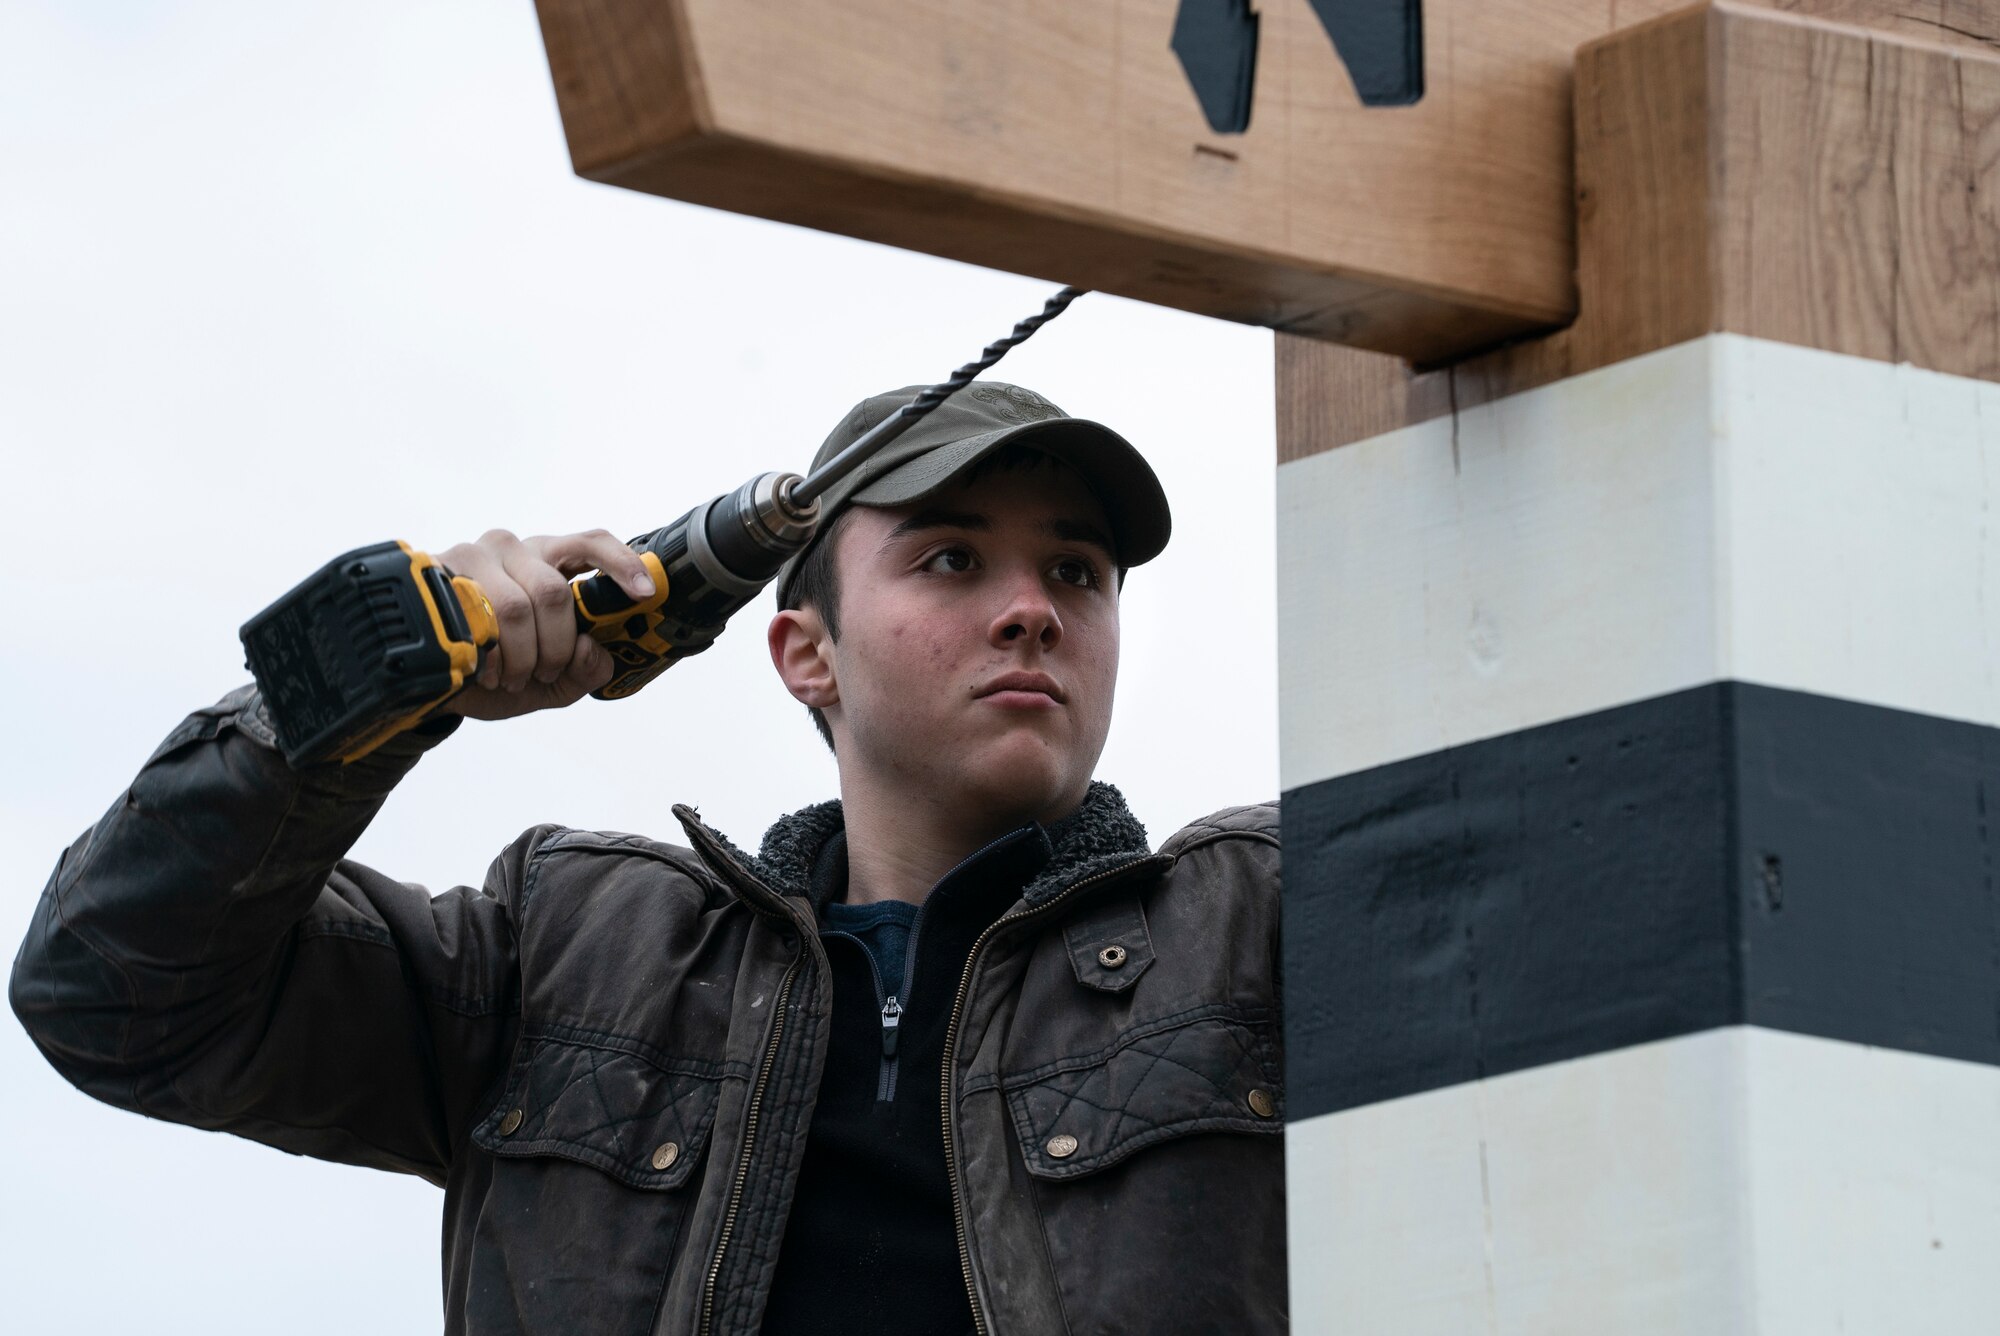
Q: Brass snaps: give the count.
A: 5